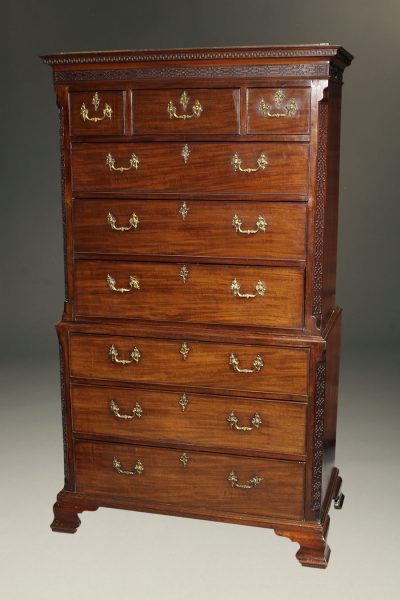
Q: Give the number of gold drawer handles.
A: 15